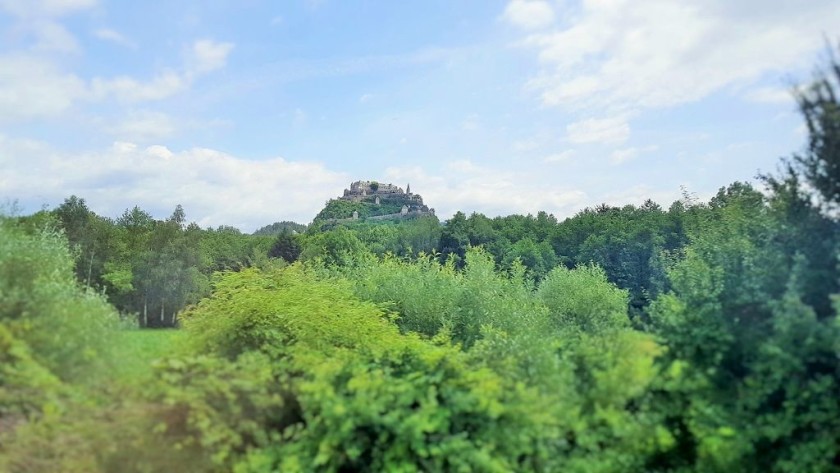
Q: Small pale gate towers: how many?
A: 3